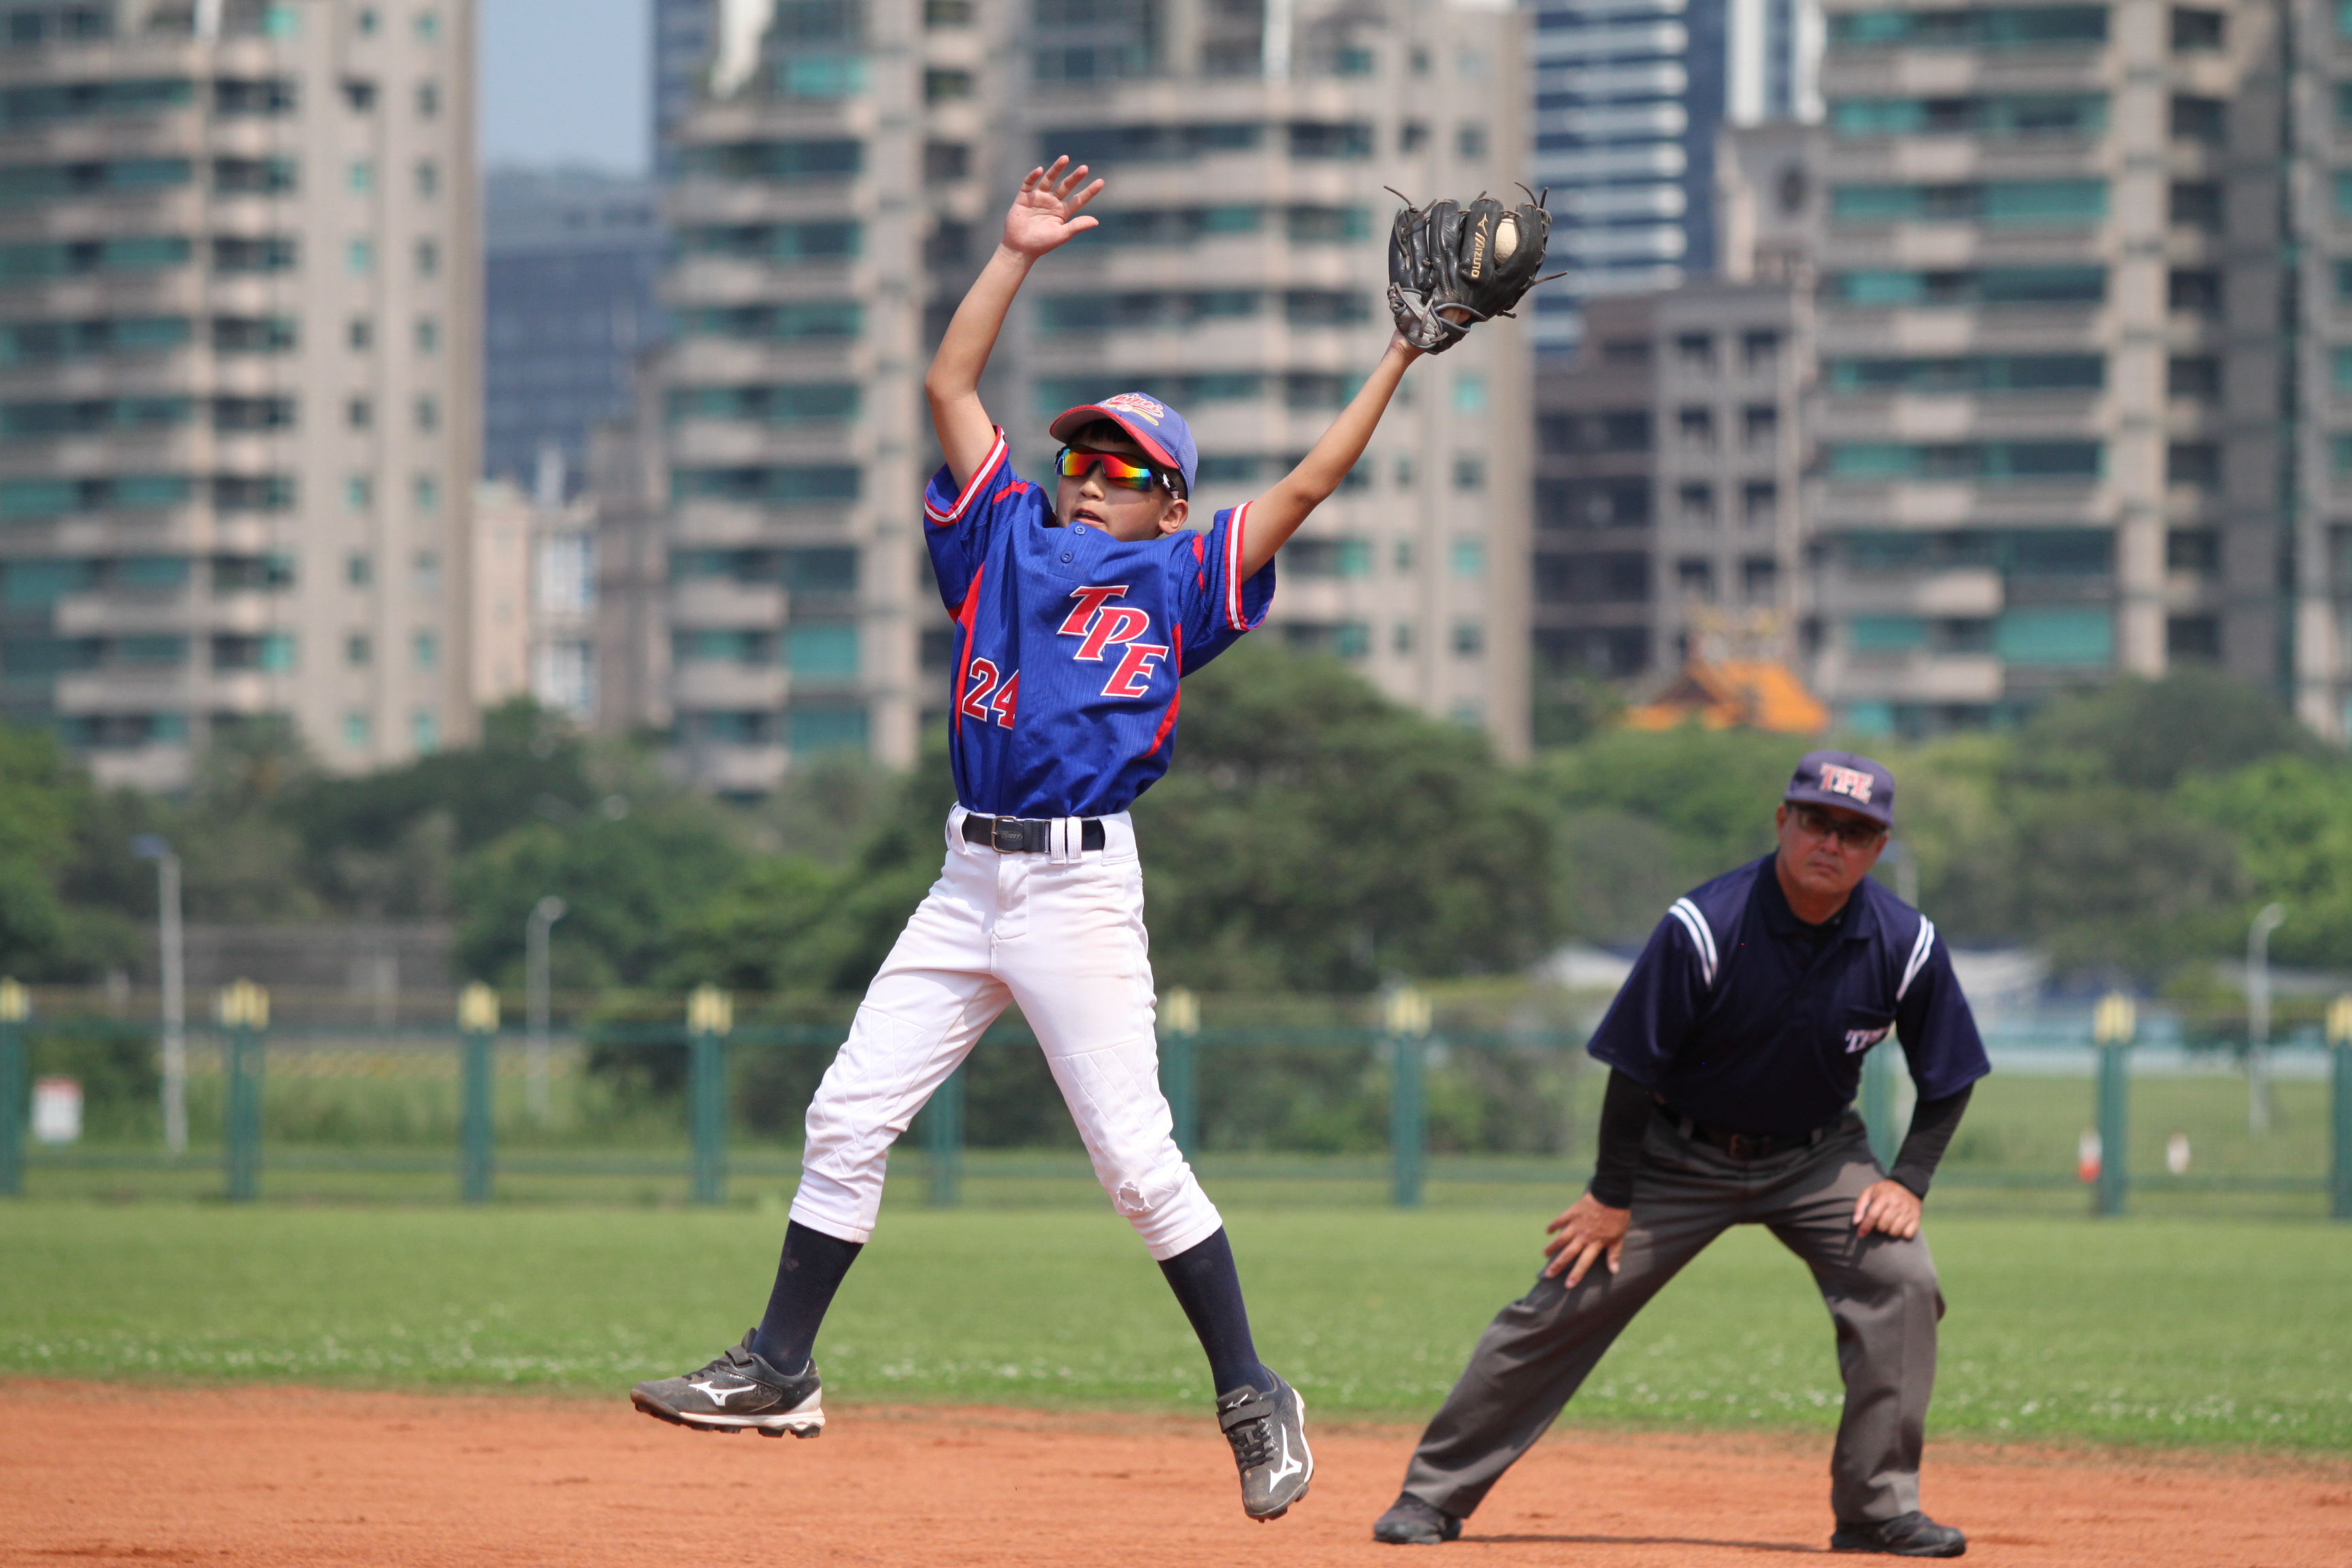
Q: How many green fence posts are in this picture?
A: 10